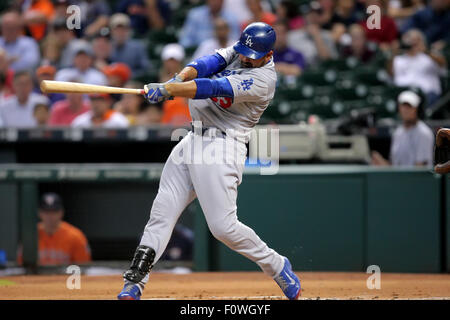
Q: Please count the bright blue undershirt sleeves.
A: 2